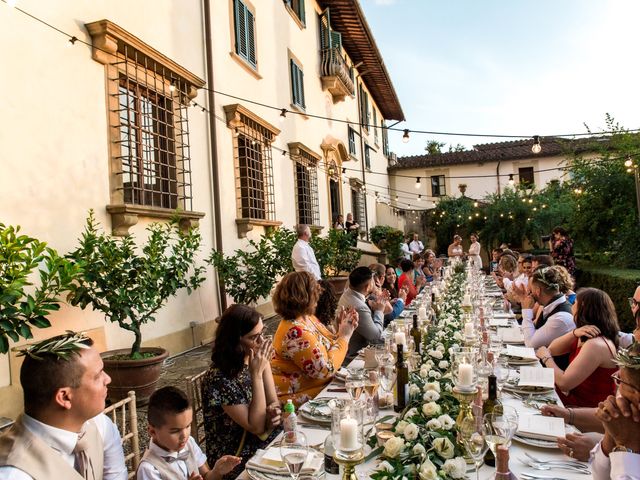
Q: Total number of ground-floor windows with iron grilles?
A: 4